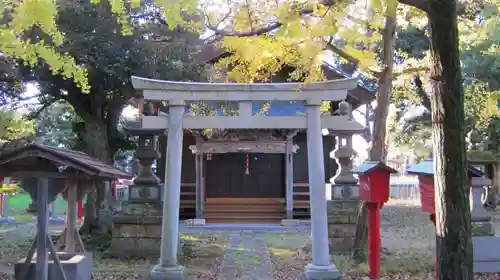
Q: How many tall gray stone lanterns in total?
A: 2